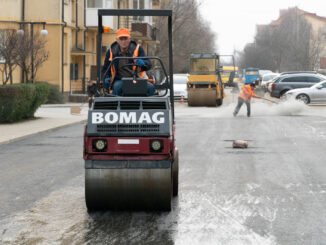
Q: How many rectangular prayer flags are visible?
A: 0